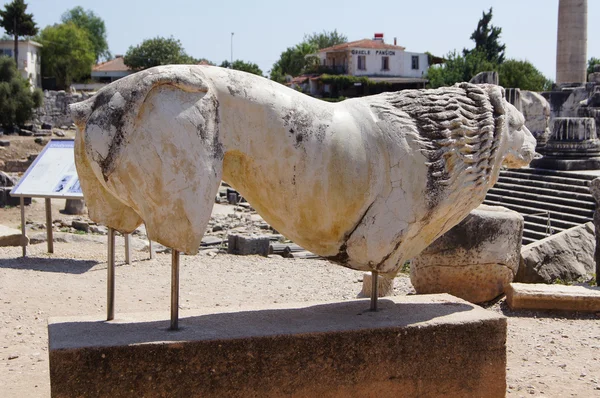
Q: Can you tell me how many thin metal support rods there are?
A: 3